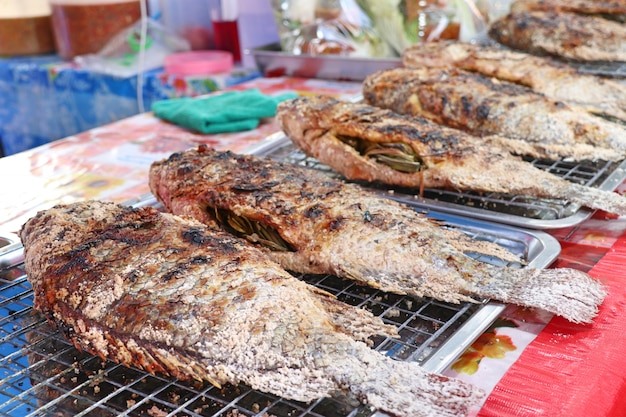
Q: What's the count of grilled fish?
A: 7